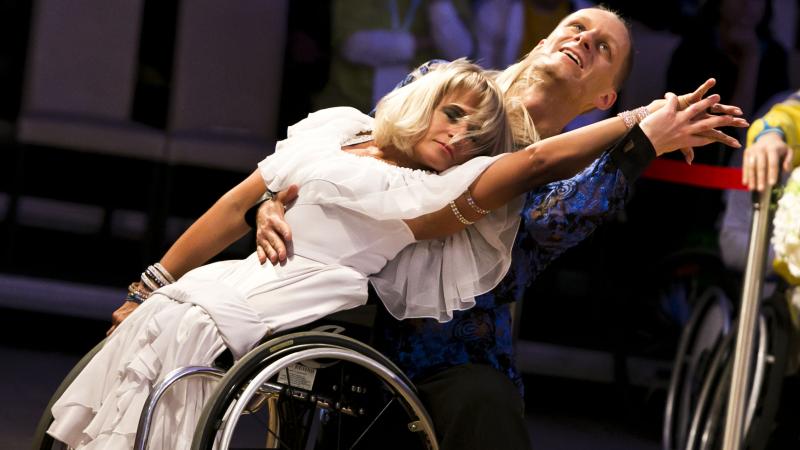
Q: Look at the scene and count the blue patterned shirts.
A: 1